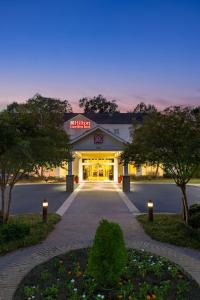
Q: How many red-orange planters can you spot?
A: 2